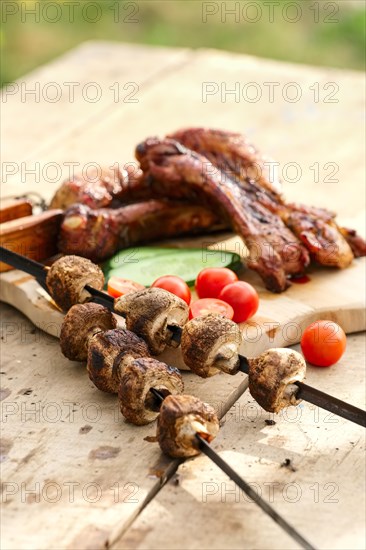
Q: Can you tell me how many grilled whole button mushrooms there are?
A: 8